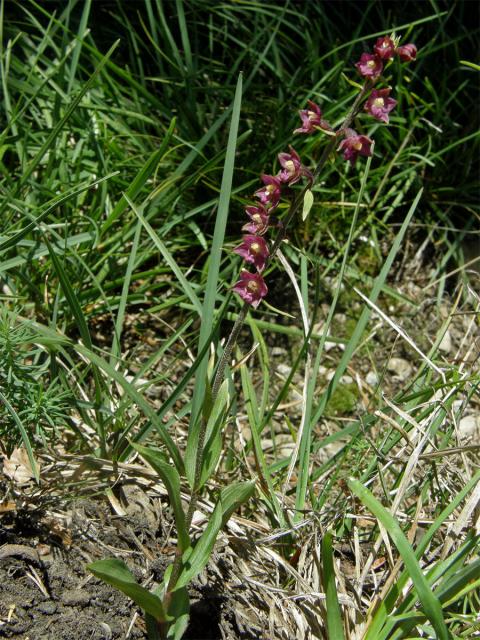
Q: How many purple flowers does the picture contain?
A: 11